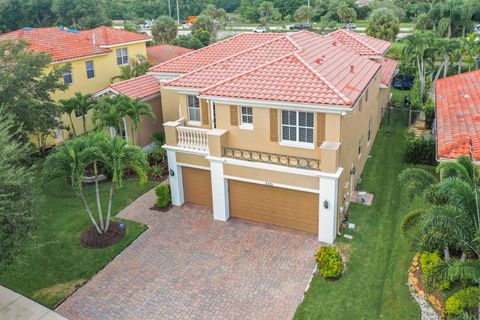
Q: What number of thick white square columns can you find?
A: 3